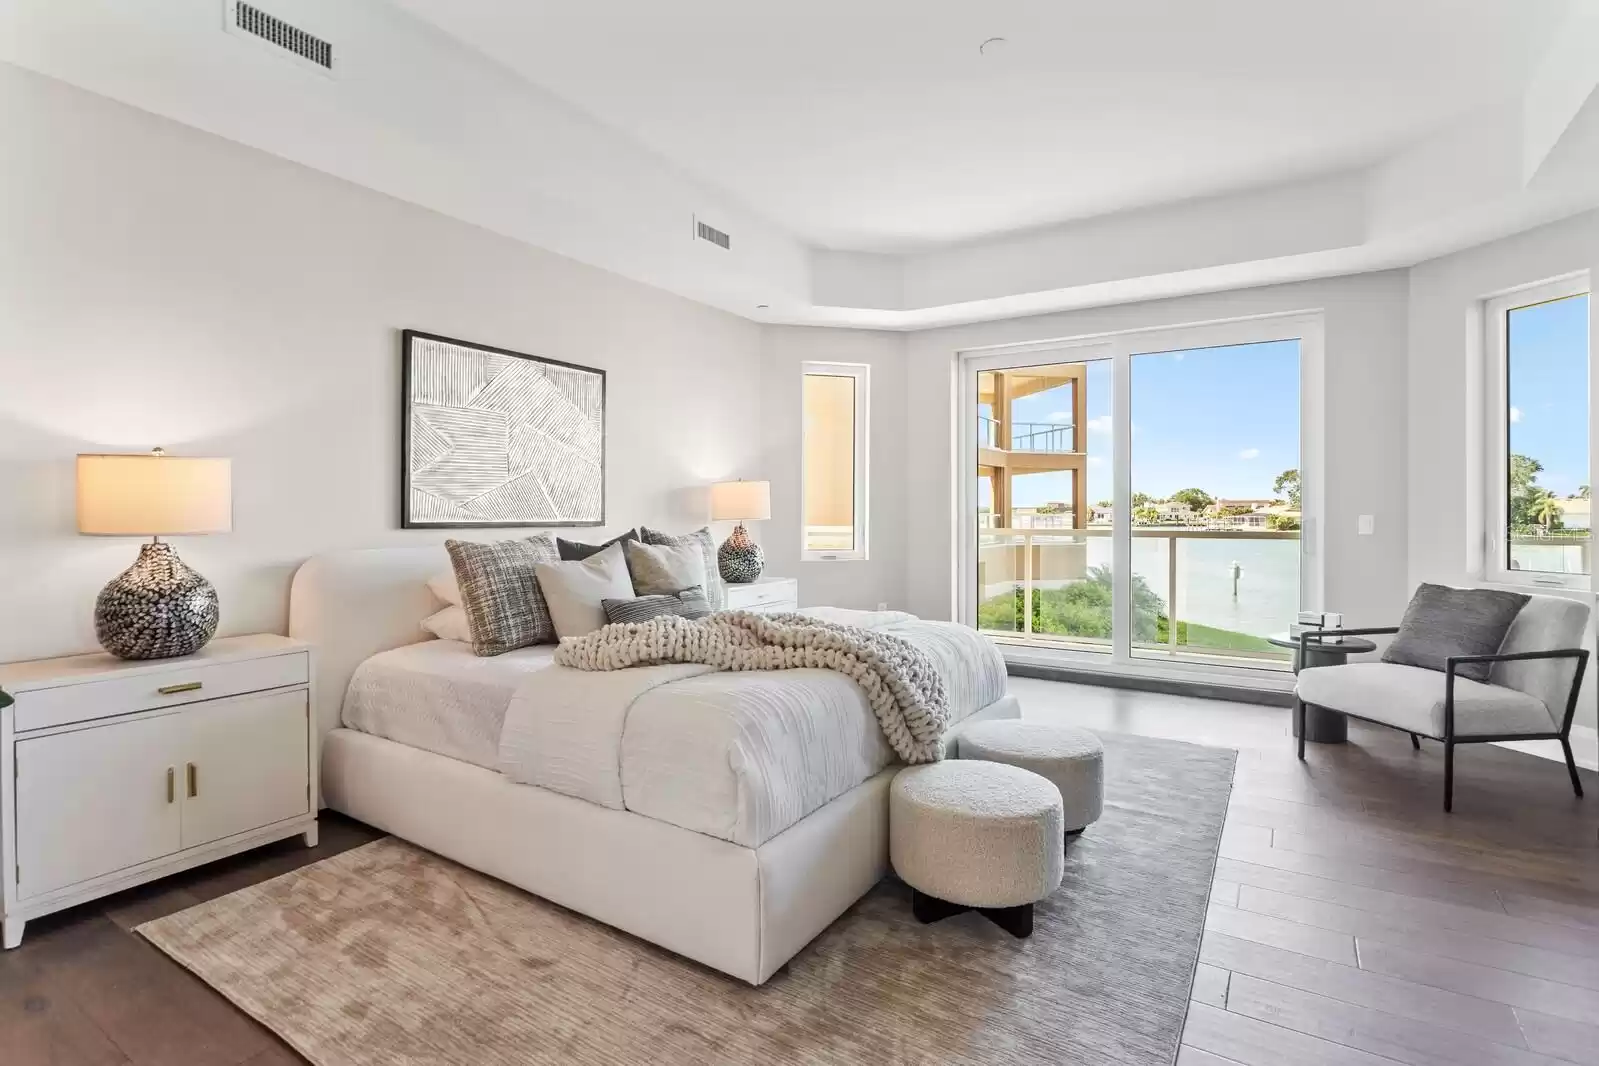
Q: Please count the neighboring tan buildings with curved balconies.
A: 1